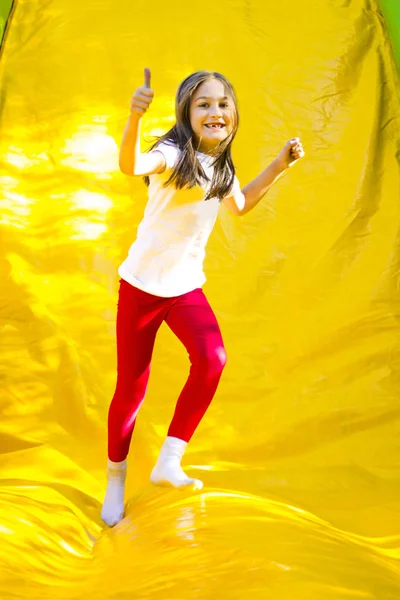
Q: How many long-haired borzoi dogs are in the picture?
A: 0